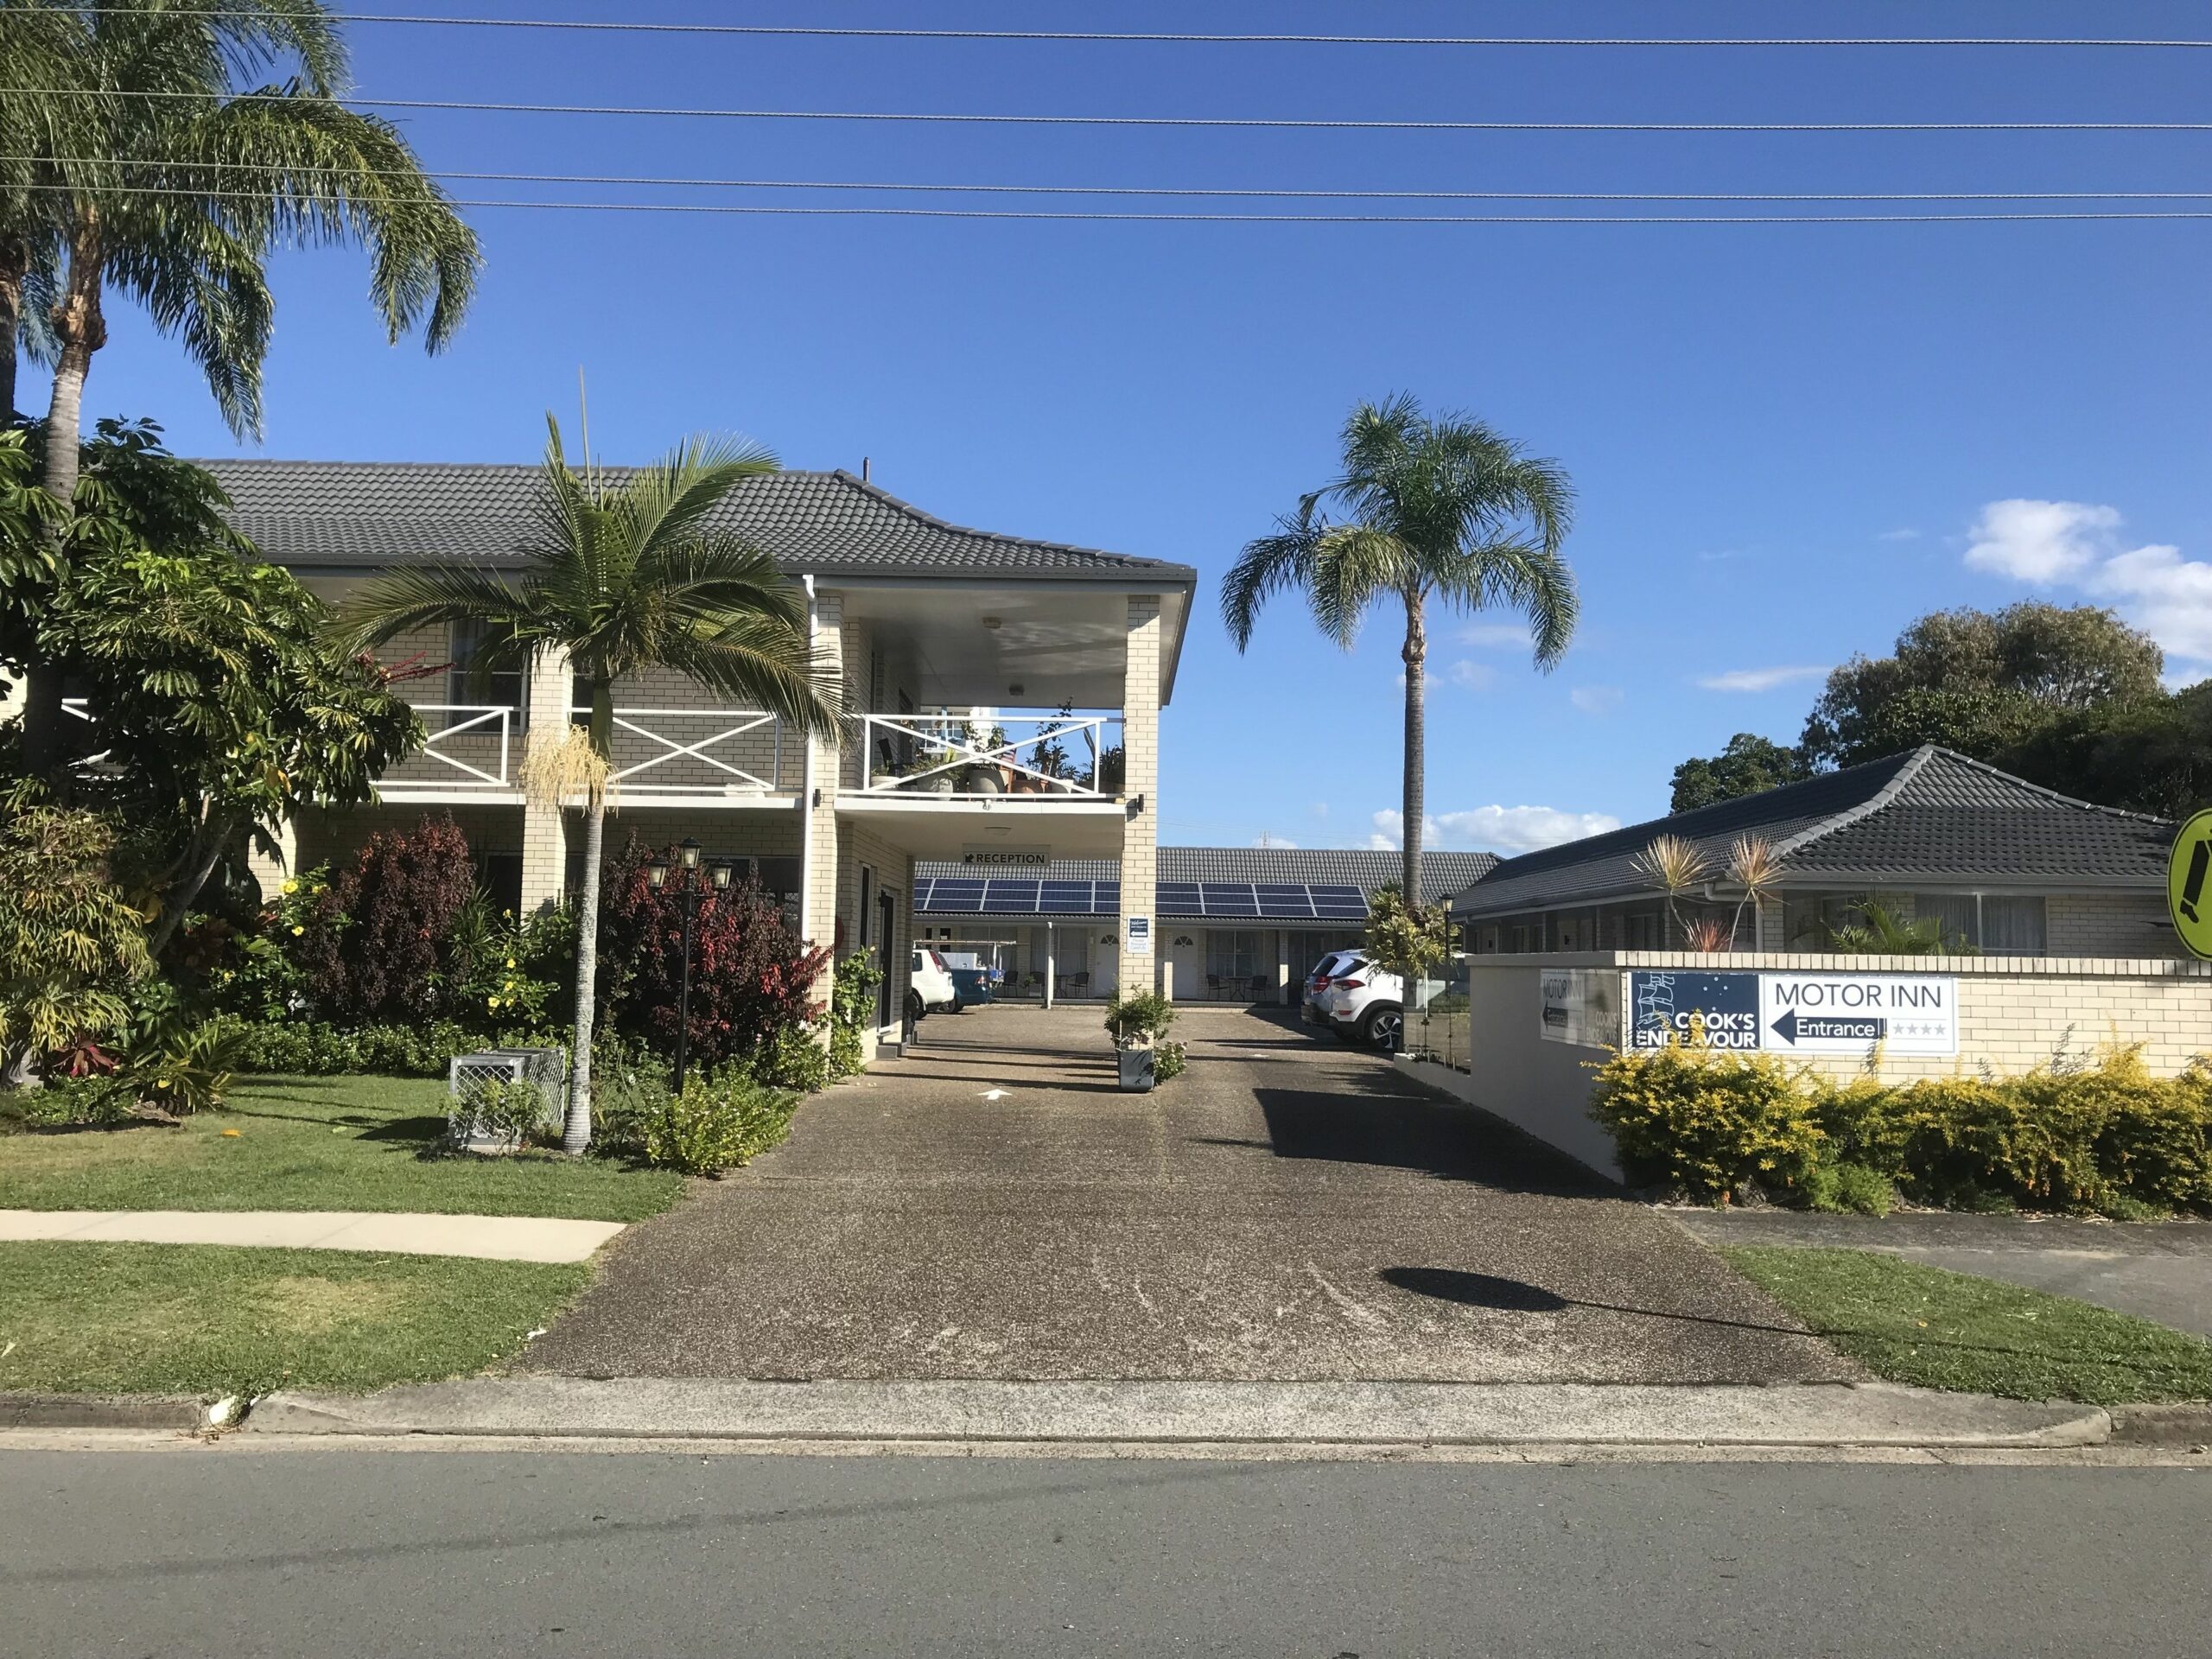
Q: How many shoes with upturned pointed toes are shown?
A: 0